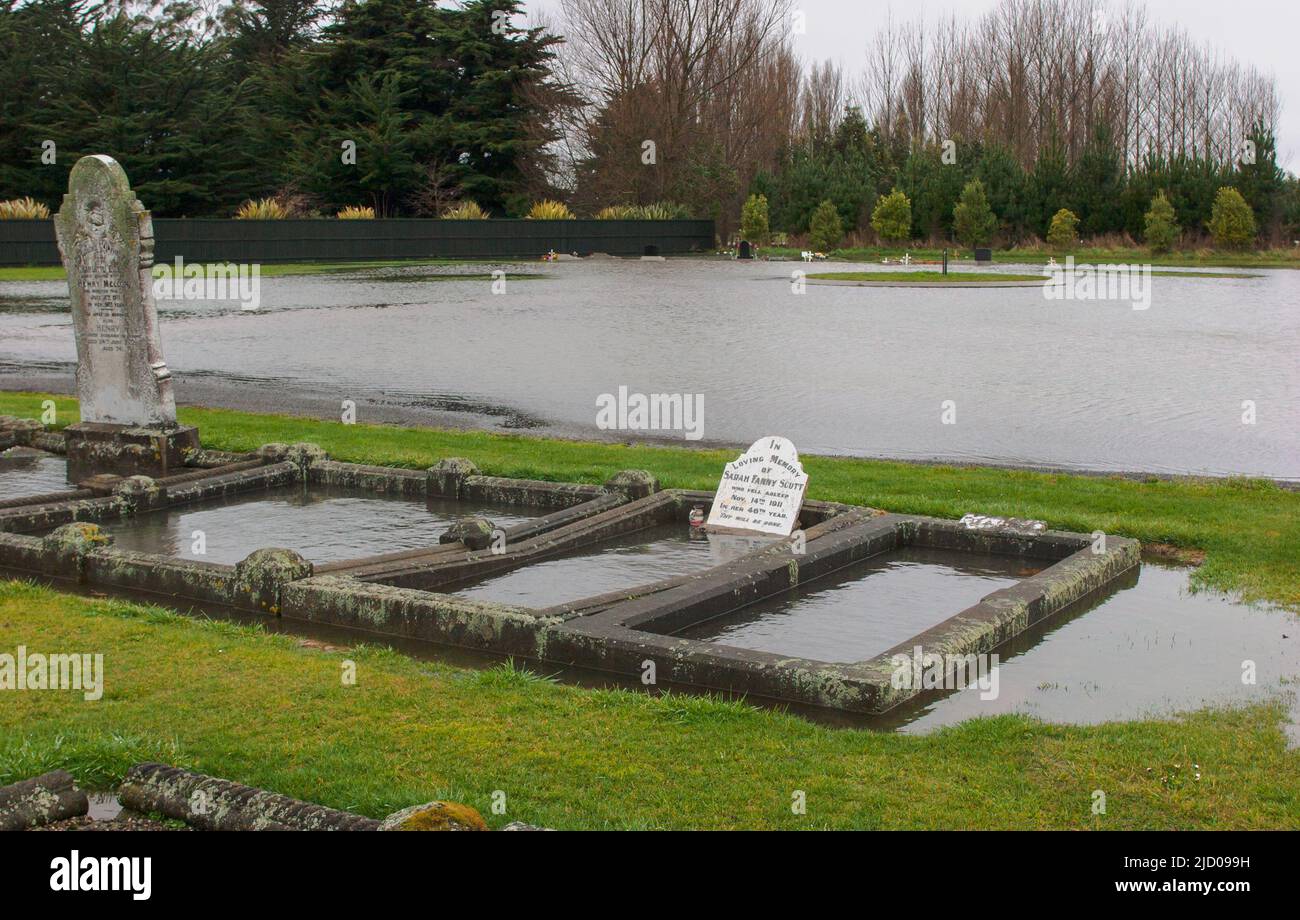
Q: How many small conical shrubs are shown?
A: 7